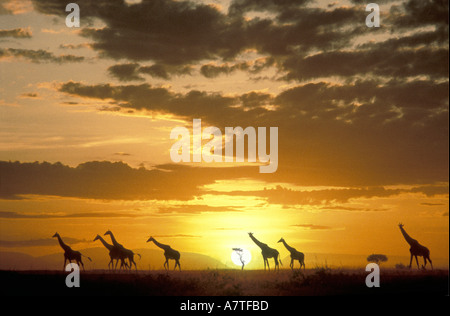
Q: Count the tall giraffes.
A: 7